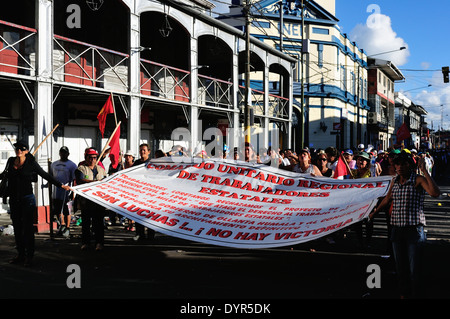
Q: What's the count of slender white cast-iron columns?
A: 6